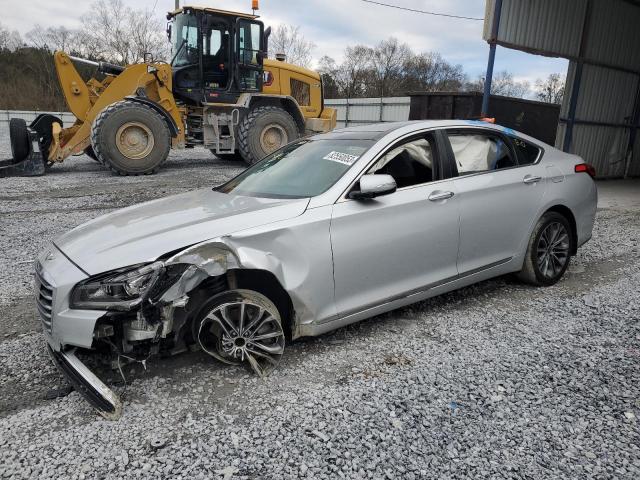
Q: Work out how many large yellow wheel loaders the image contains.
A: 1